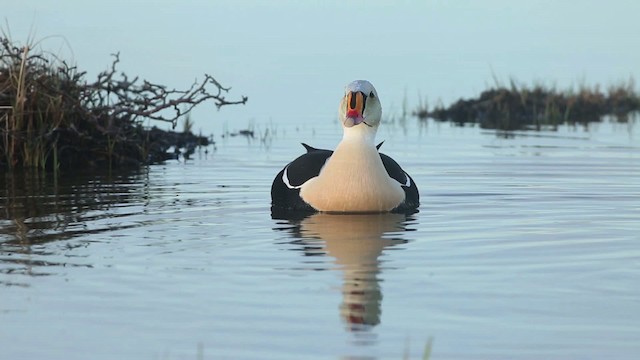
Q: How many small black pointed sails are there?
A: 2